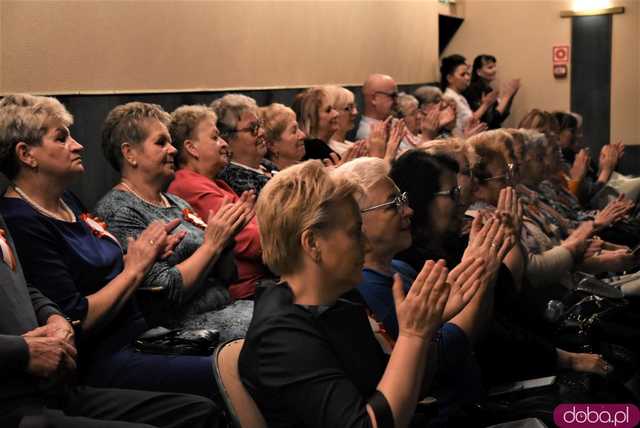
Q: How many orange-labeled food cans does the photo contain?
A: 0